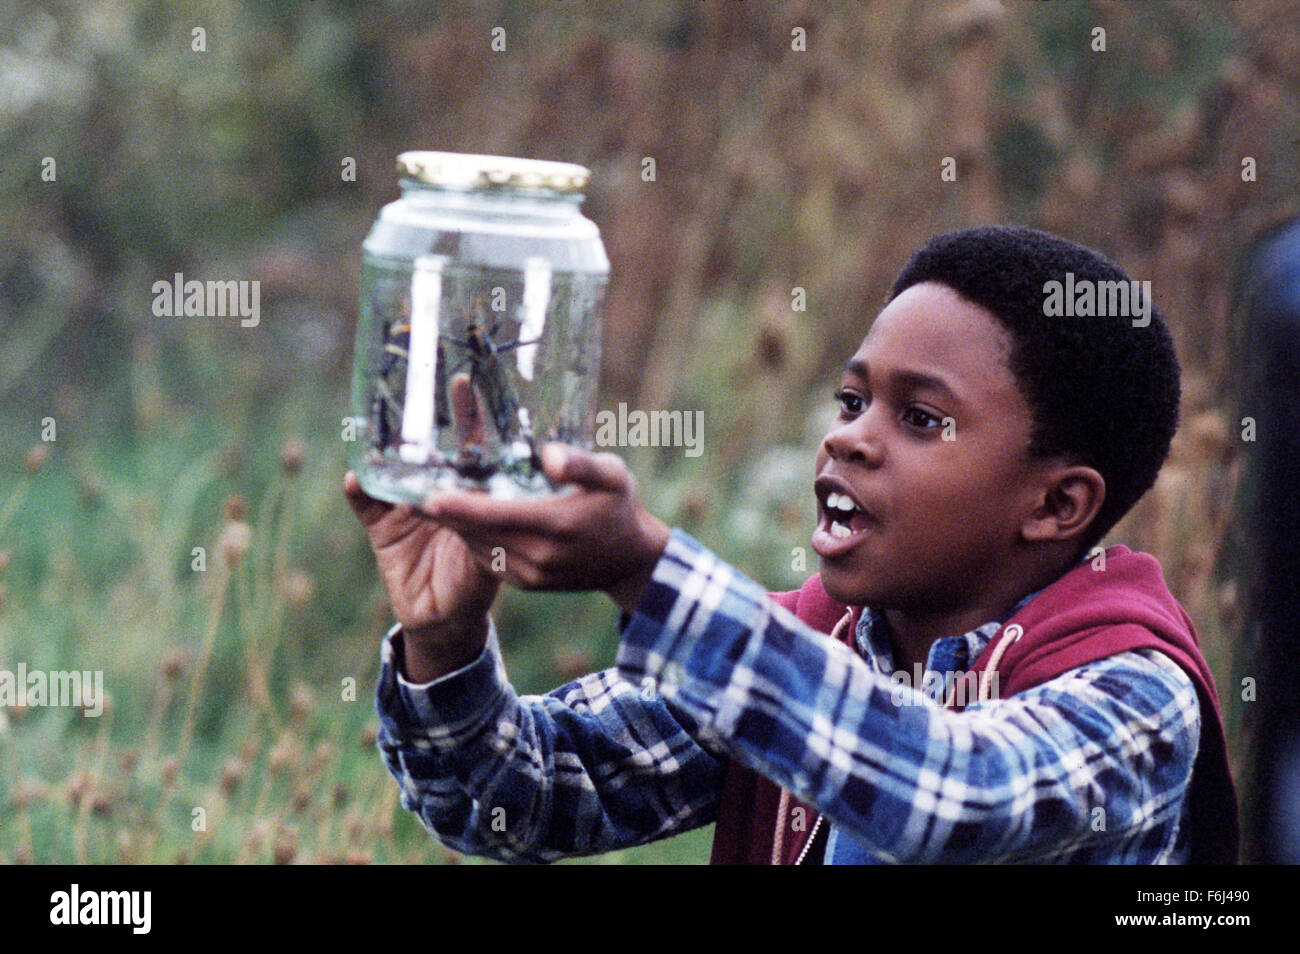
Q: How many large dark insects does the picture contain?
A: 2